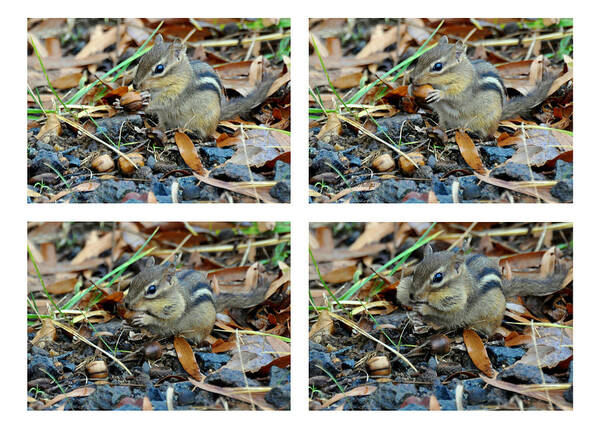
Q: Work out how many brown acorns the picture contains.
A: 11